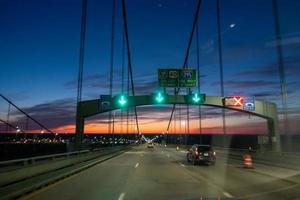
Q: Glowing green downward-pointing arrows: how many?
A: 3